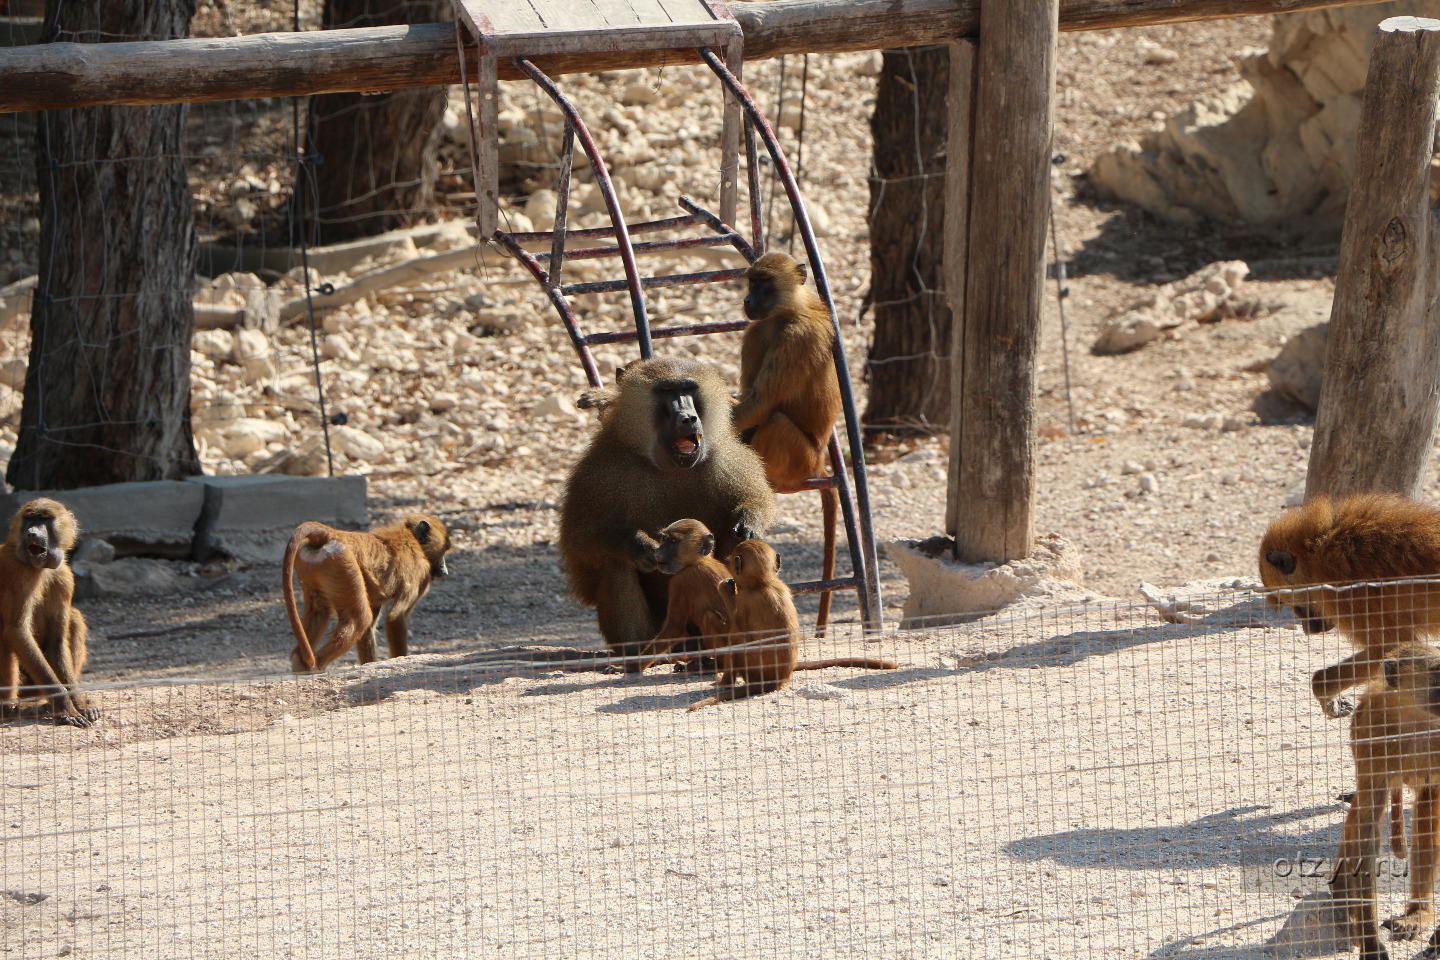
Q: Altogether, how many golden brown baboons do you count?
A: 7